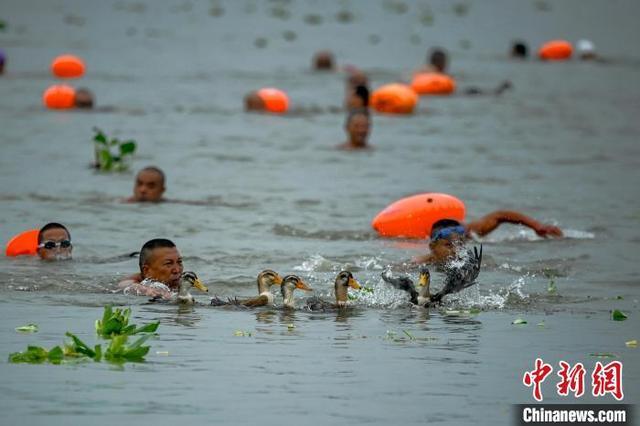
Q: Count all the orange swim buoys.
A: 8